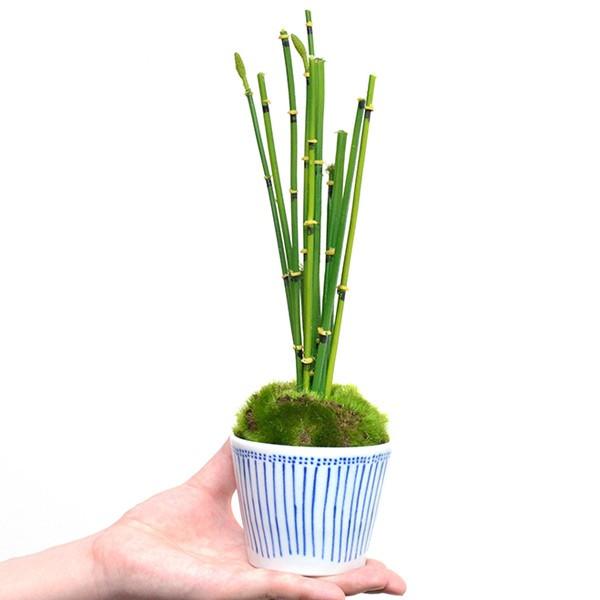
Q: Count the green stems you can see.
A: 11